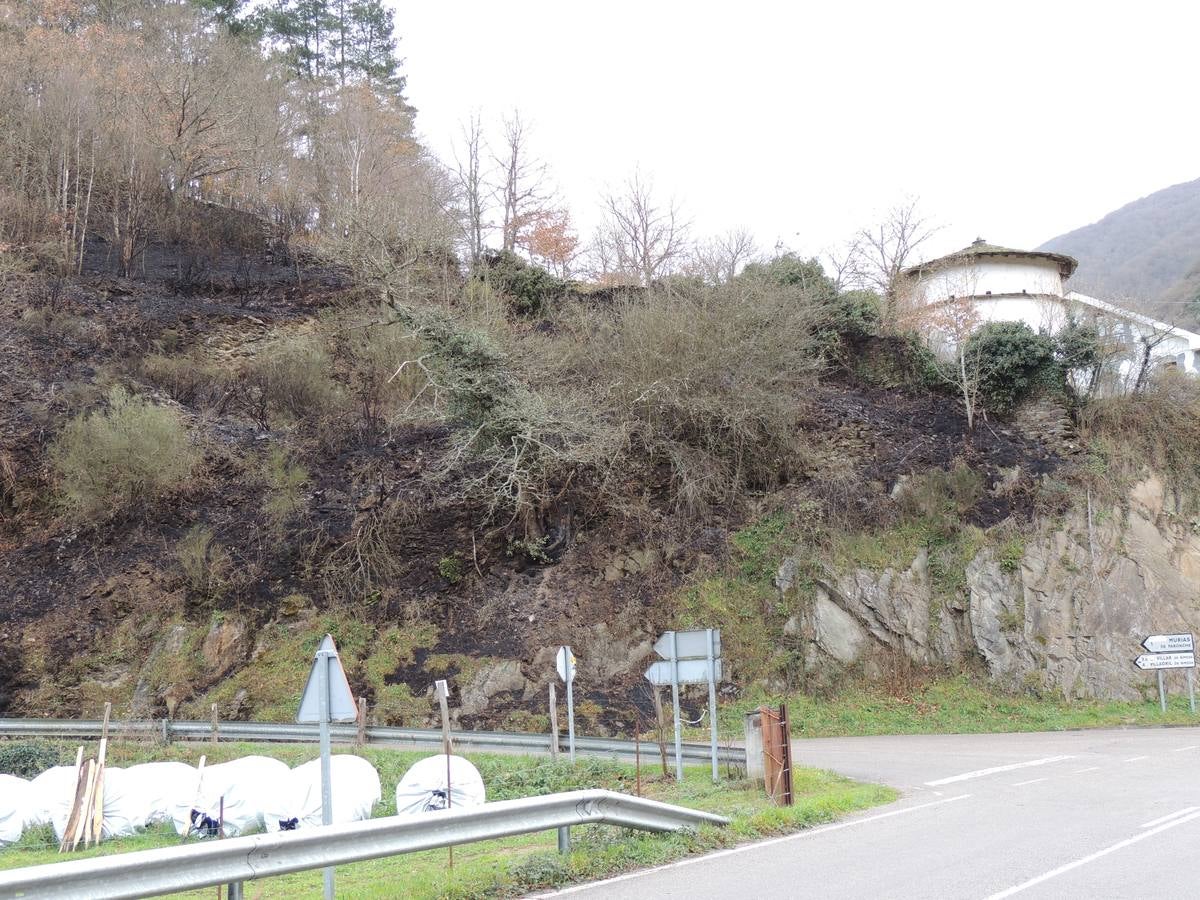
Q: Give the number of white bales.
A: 6